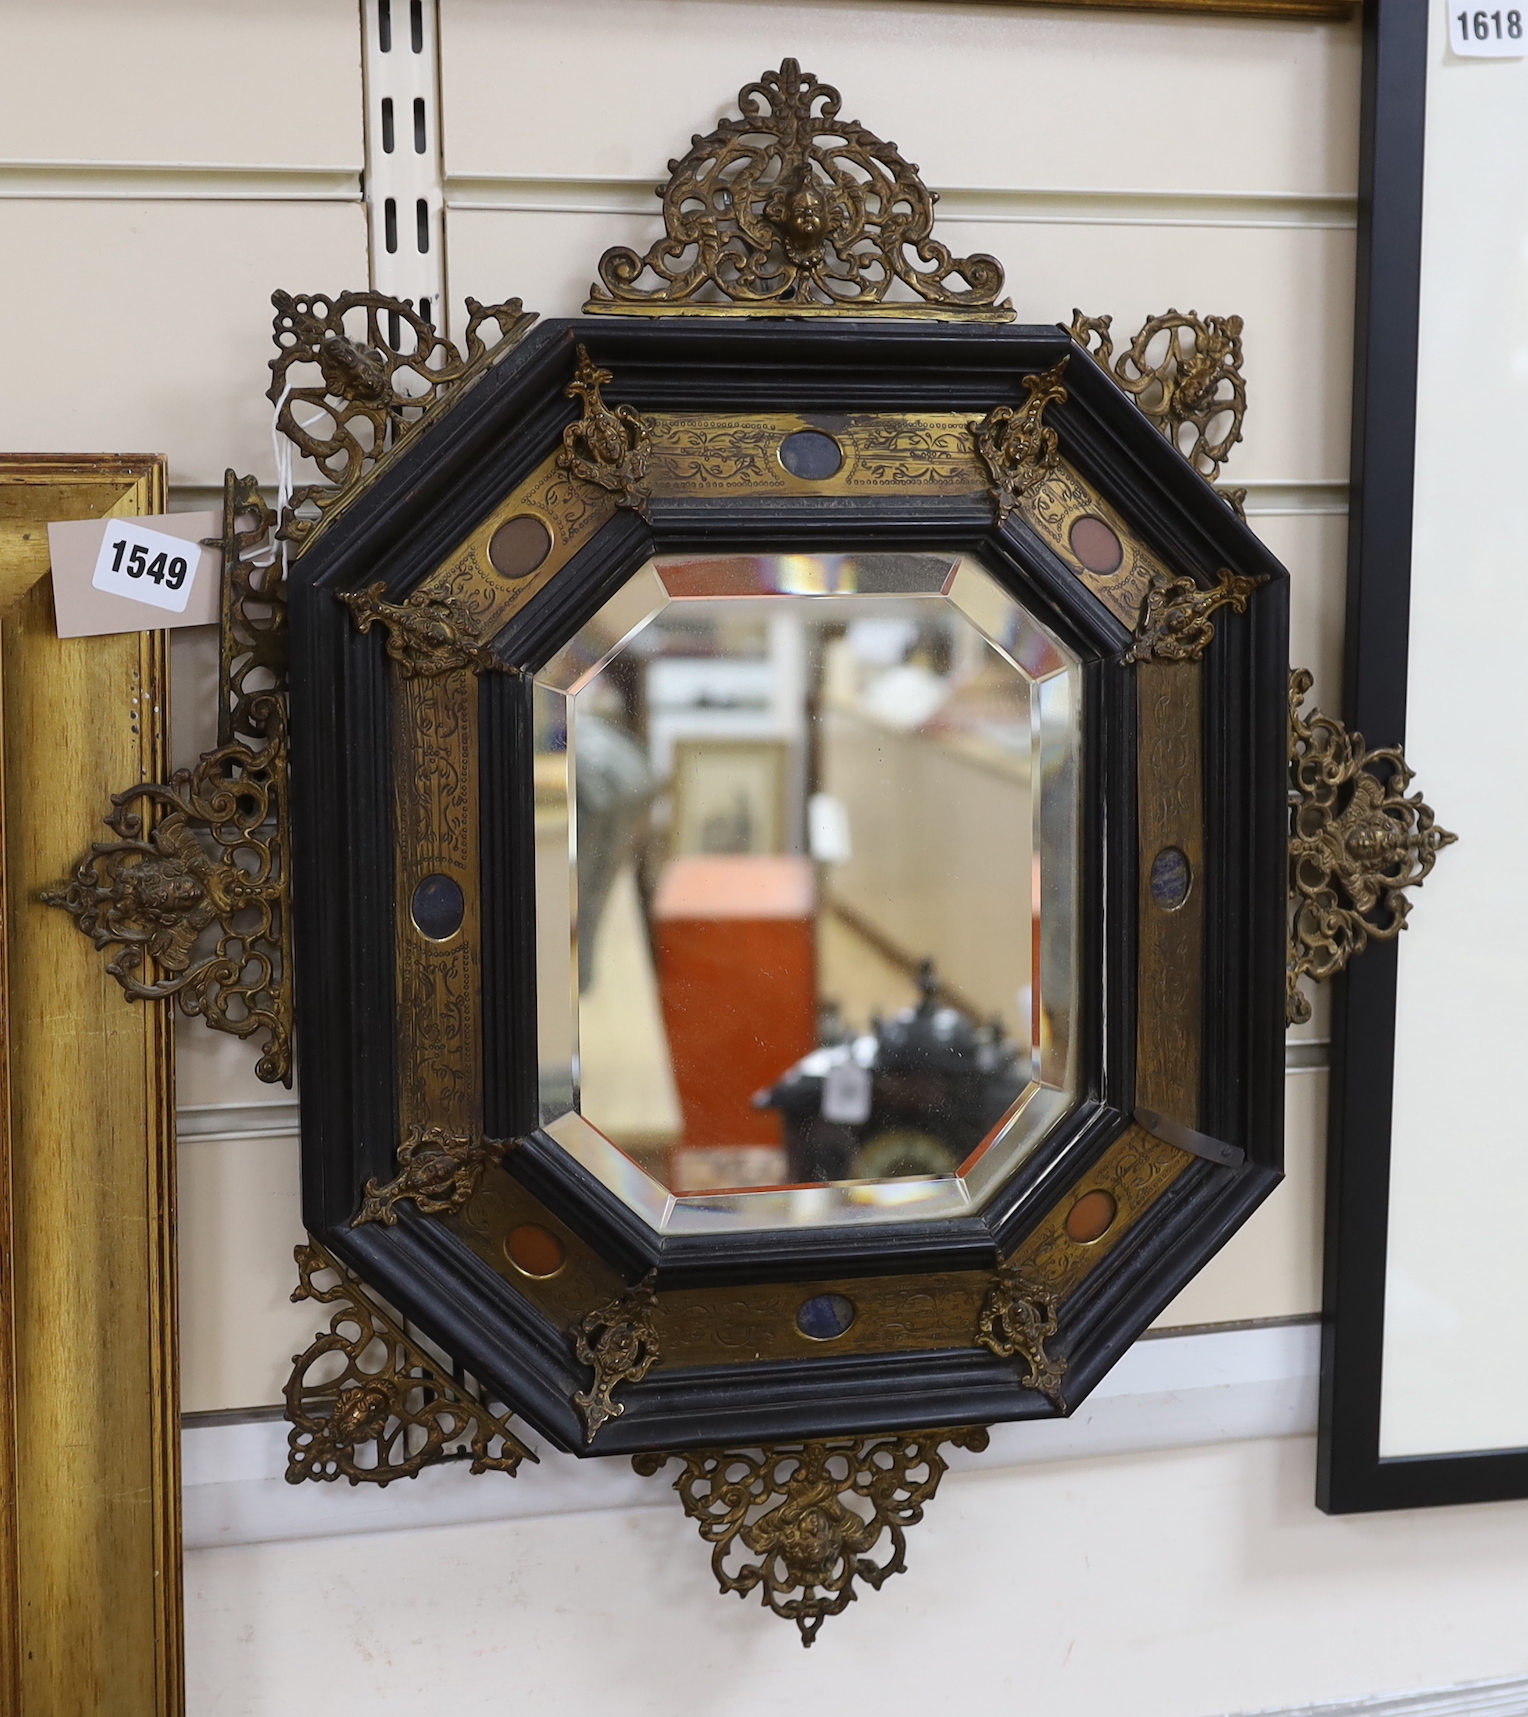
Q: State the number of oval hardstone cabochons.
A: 8